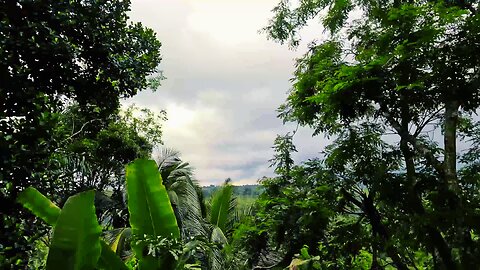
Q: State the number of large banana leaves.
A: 3